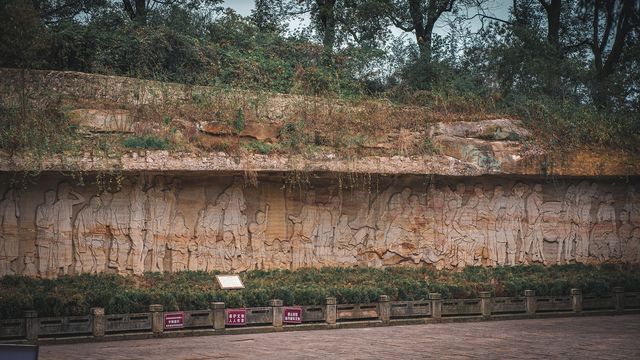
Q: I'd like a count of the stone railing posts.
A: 12